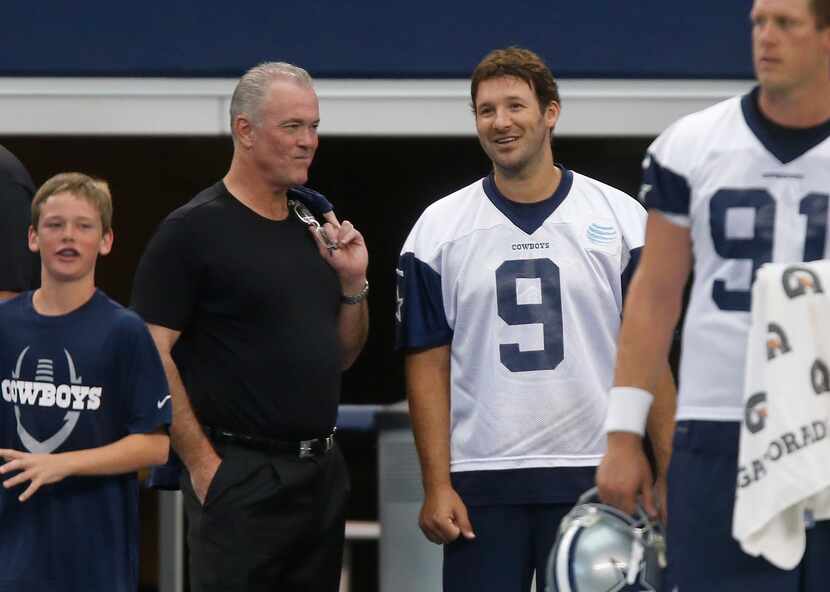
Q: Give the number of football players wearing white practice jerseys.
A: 2